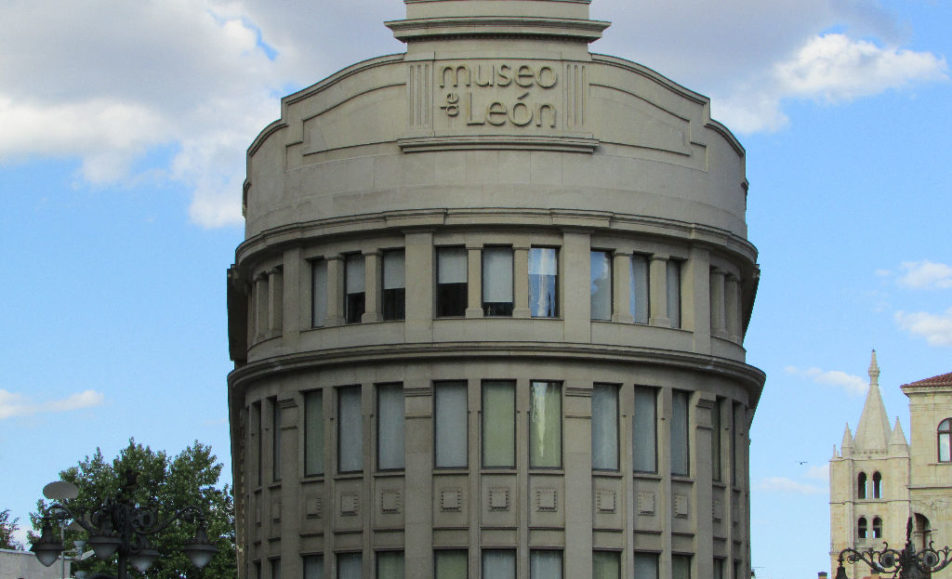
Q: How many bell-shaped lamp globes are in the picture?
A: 4